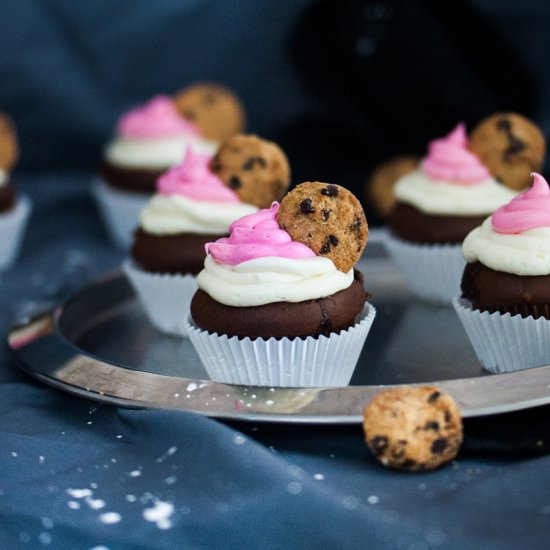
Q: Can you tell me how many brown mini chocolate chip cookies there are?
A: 7